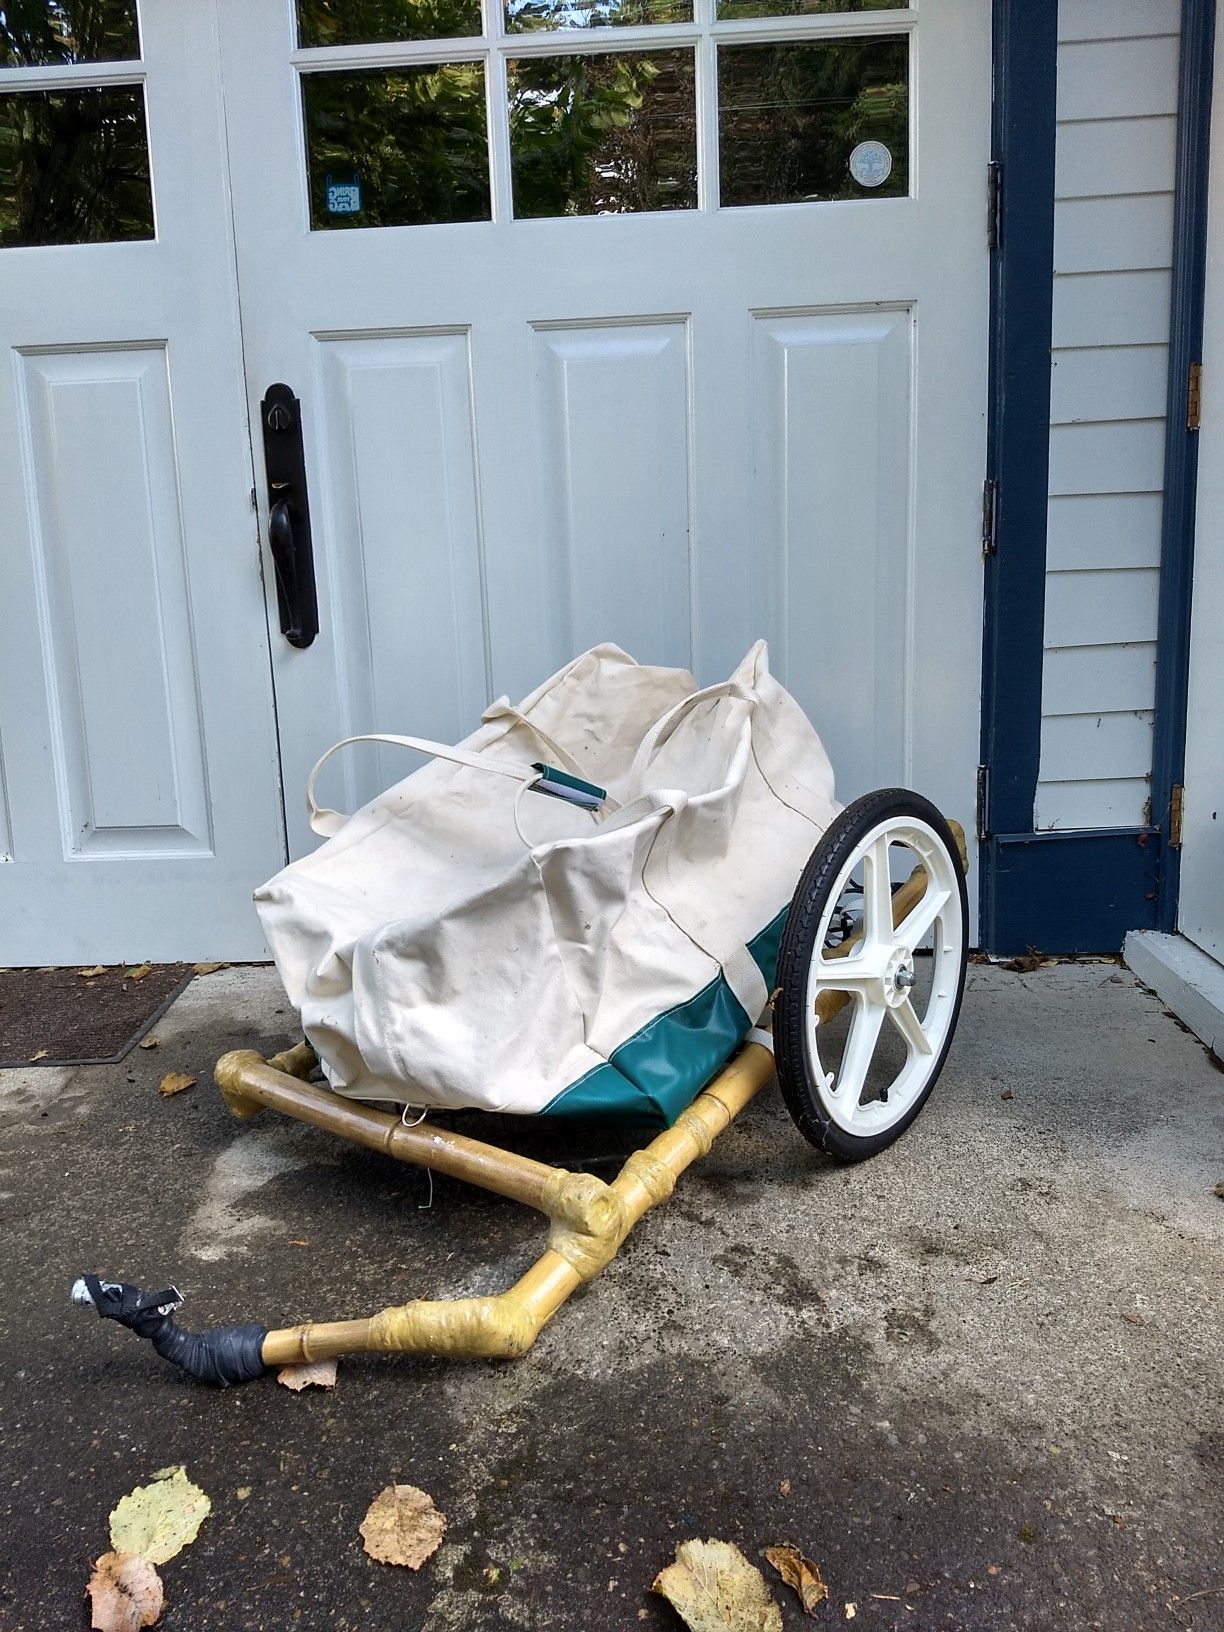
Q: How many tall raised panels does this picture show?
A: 4